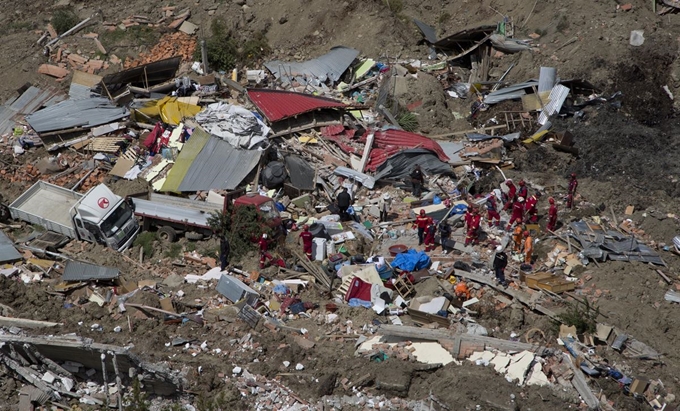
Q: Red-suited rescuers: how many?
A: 13